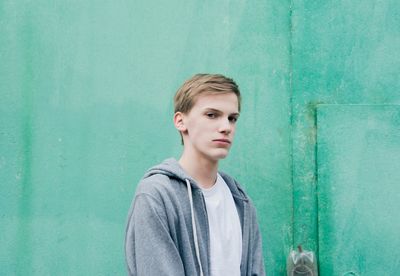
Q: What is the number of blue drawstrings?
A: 0